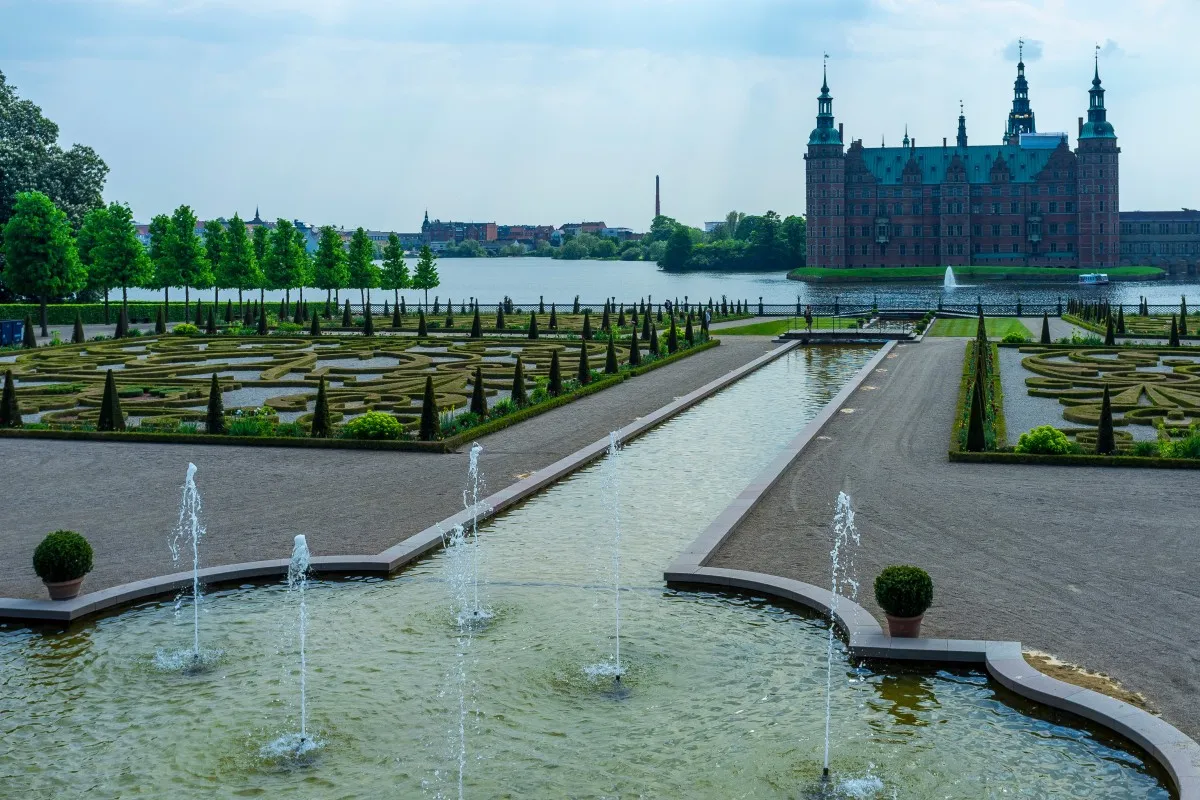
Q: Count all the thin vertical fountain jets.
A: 6